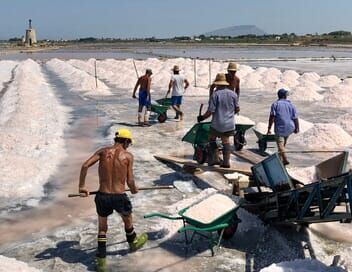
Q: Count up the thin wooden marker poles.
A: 4